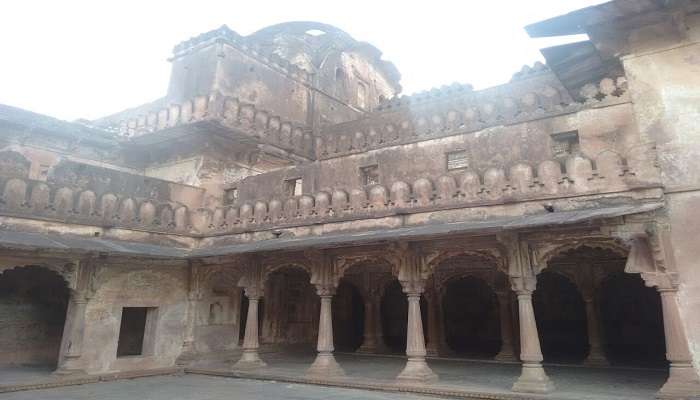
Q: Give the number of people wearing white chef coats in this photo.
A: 0